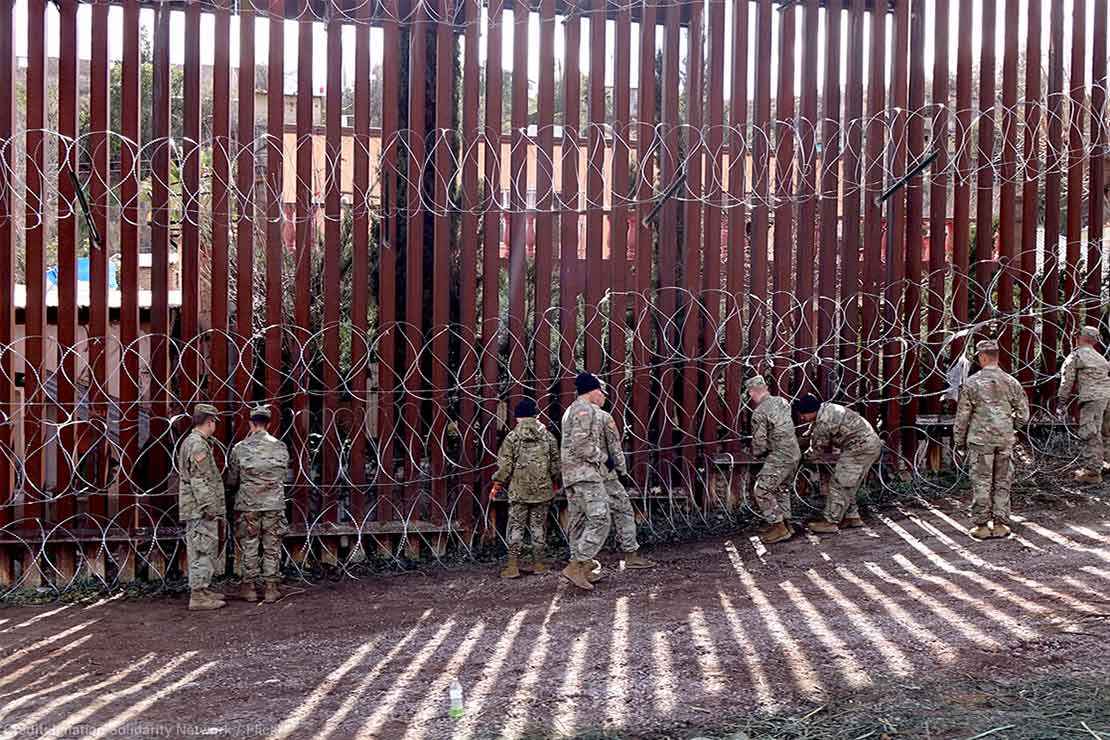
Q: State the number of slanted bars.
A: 3